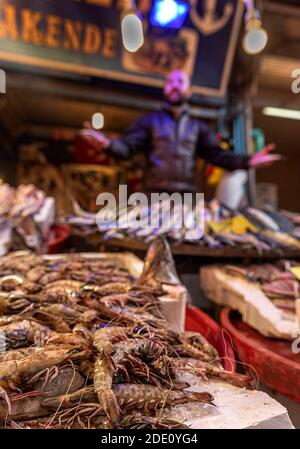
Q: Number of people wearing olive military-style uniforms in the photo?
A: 0